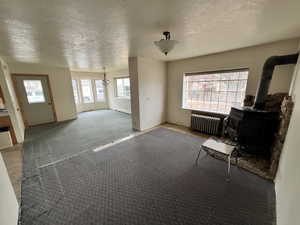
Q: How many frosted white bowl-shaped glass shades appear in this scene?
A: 1